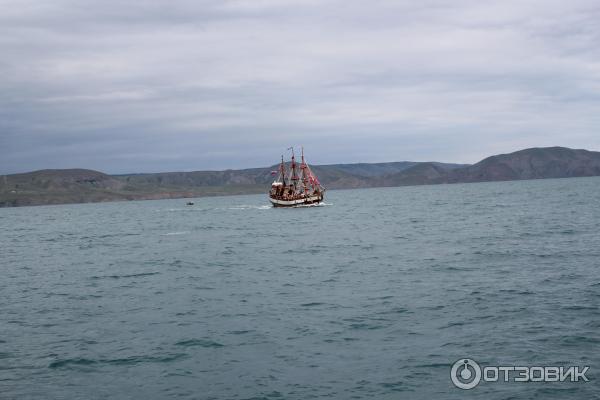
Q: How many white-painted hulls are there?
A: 1